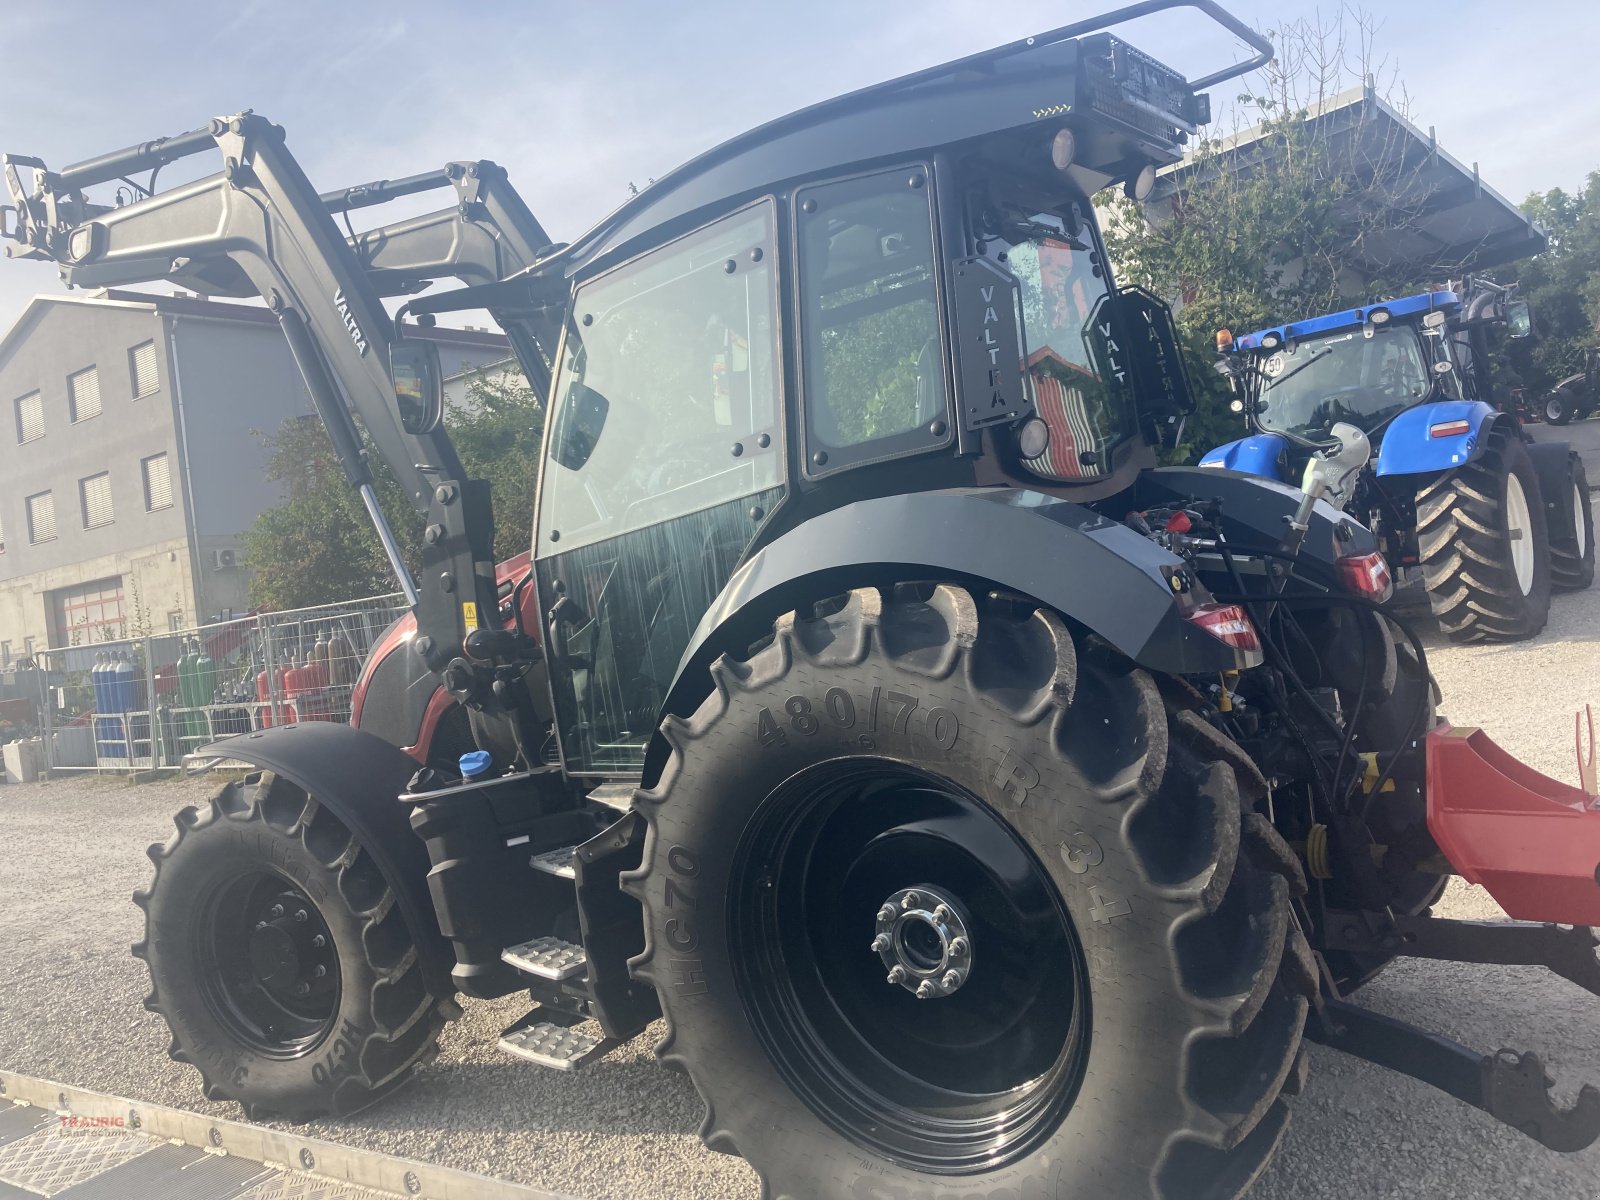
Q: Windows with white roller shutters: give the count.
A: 6